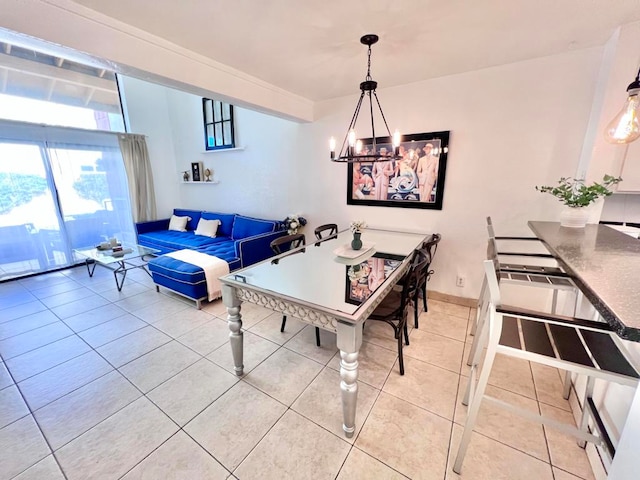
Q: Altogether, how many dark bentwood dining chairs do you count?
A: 4